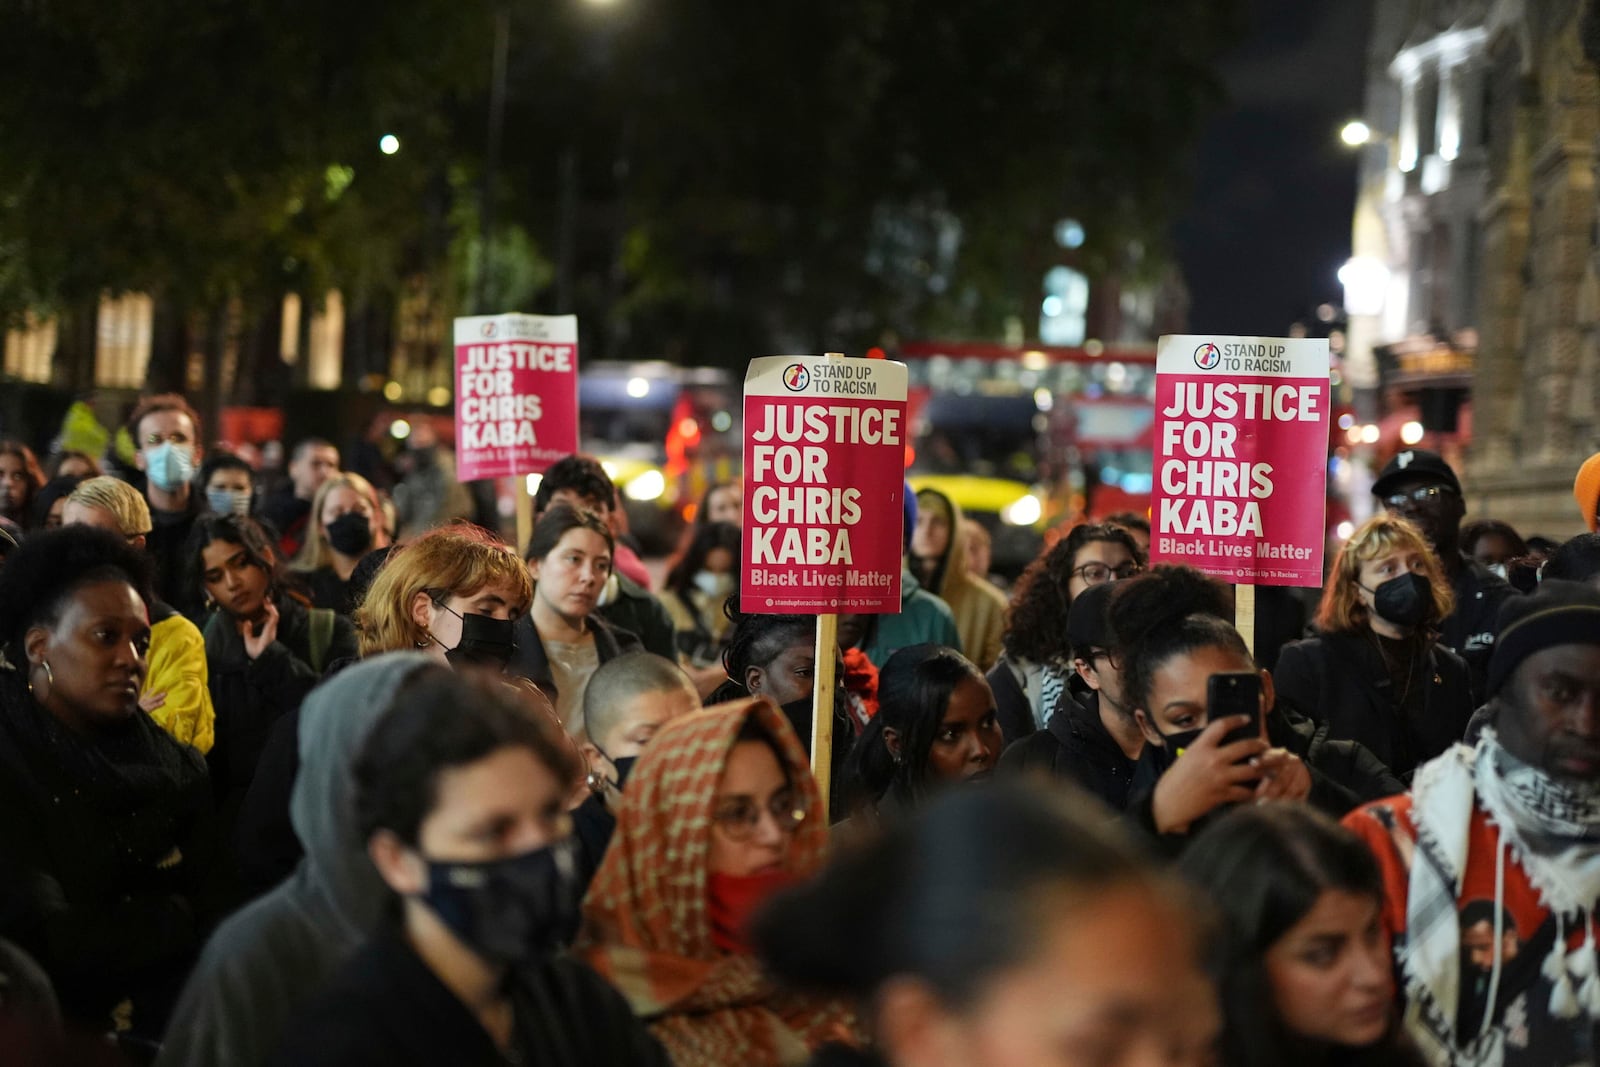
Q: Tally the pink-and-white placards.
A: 3